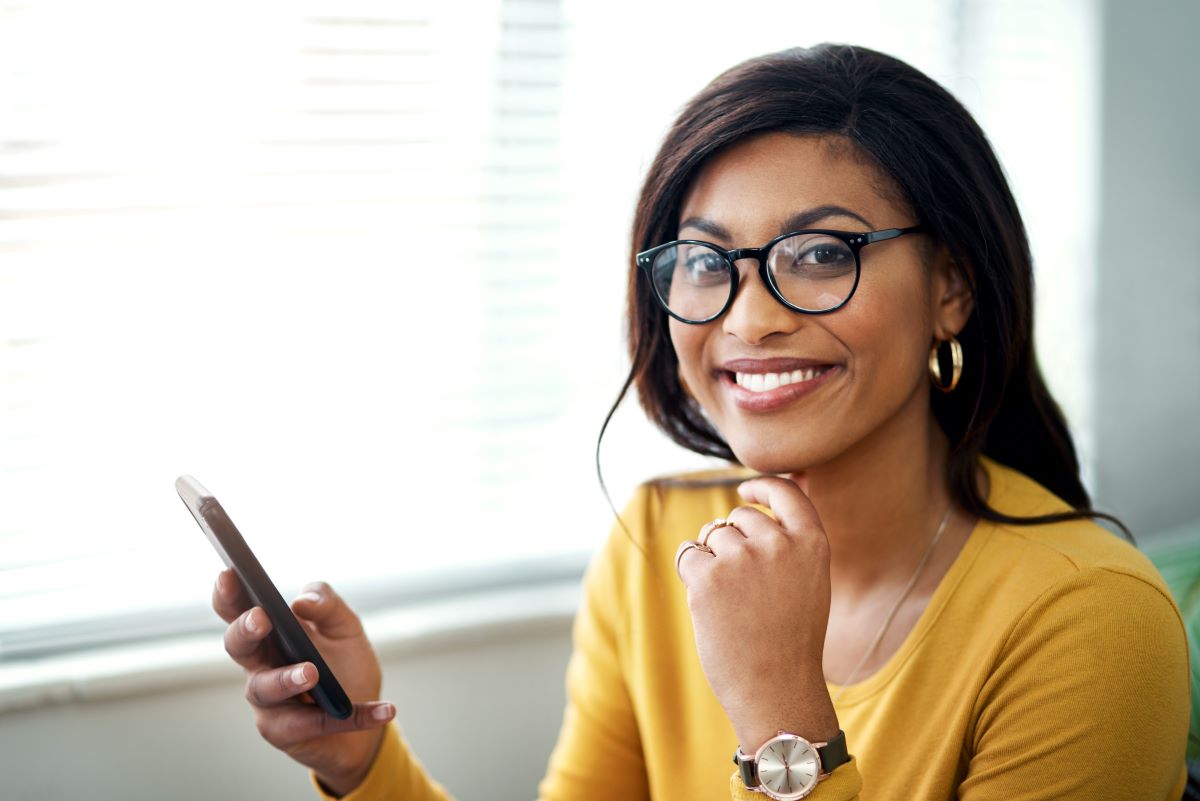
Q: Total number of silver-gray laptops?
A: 0